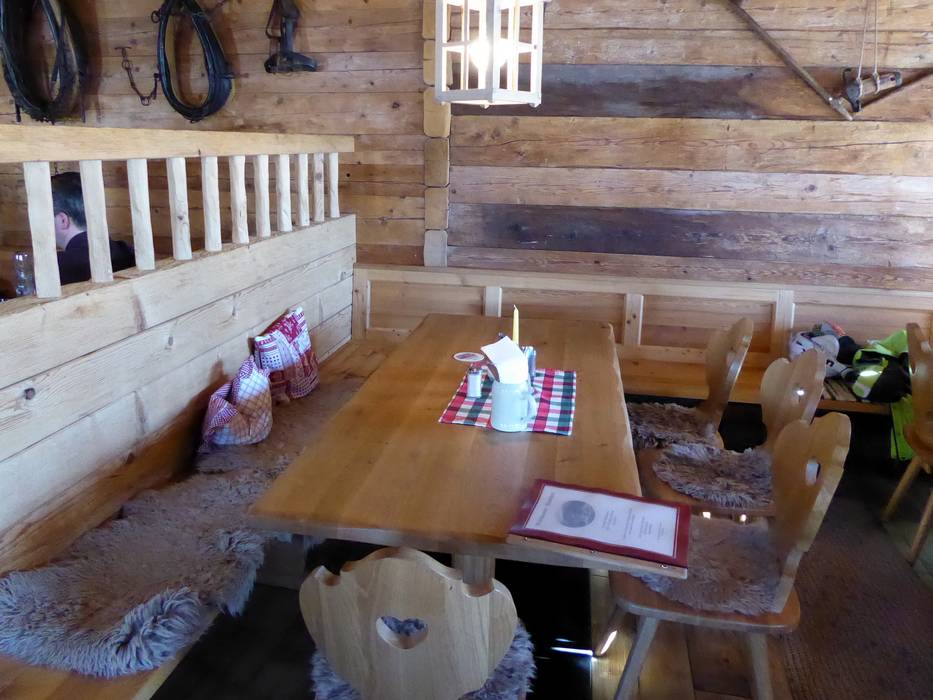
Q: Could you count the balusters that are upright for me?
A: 11